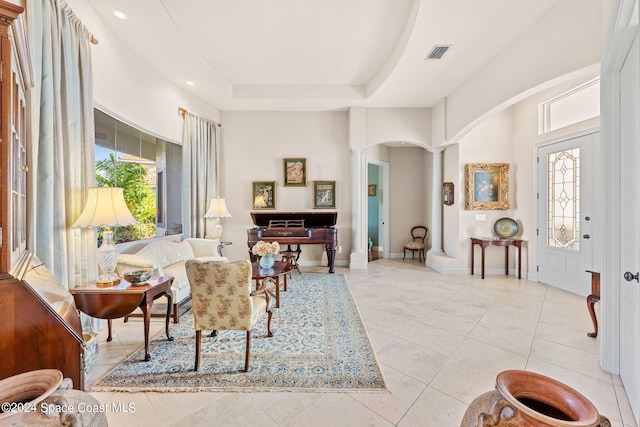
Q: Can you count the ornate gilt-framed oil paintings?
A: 1